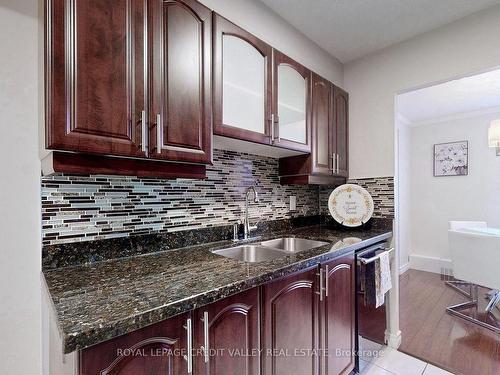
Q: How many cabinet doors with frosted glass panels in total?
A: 2